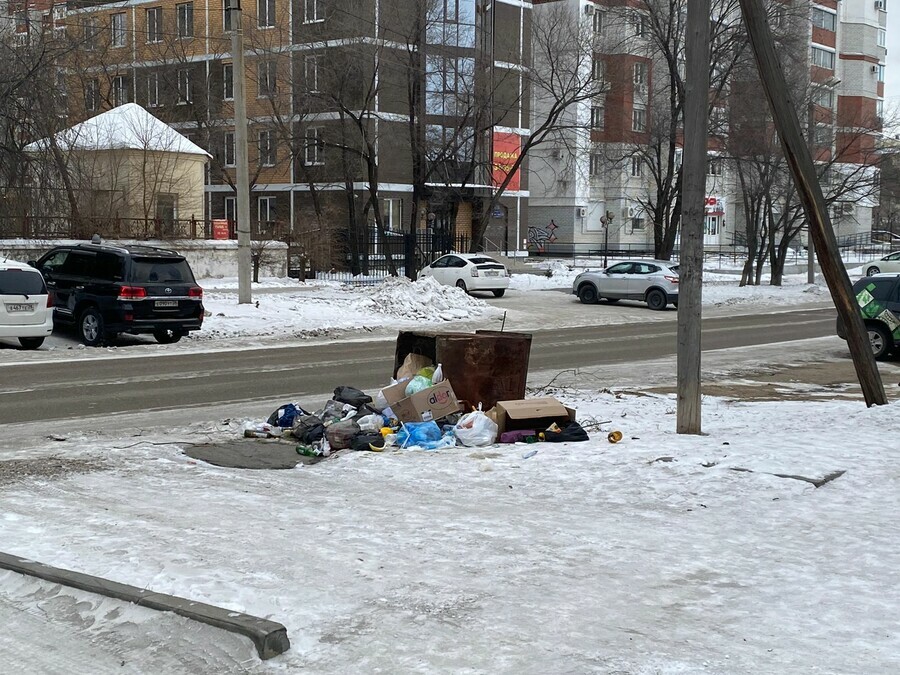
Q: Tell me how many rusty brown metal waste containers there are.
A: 1